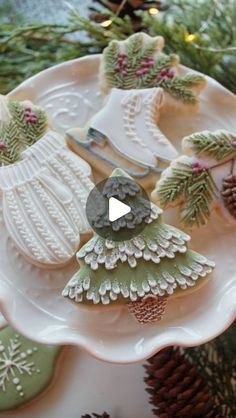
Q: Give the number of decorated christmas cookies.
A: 5